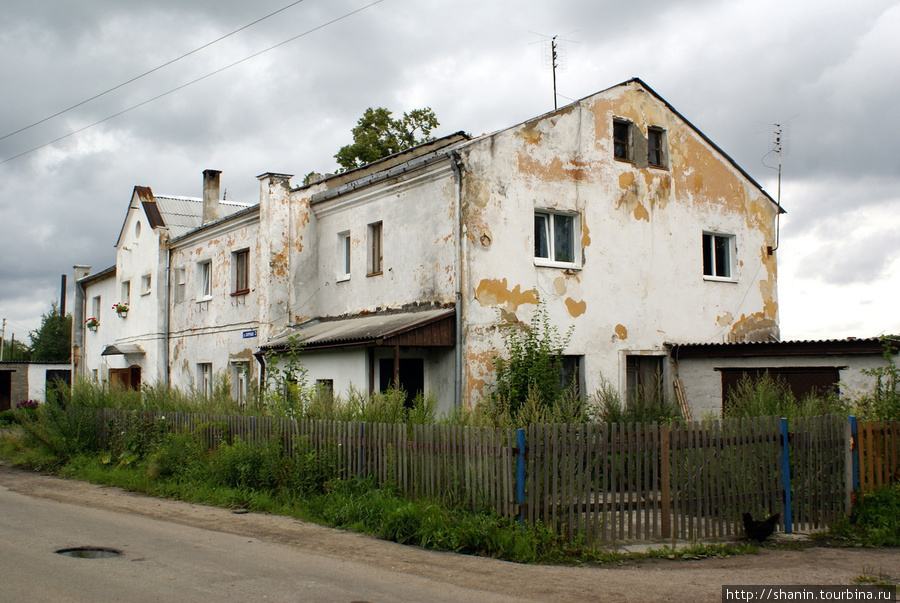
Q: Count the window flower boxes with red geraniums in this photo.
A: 2